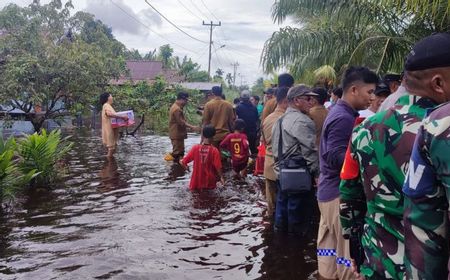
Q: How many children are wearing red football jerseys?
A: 2